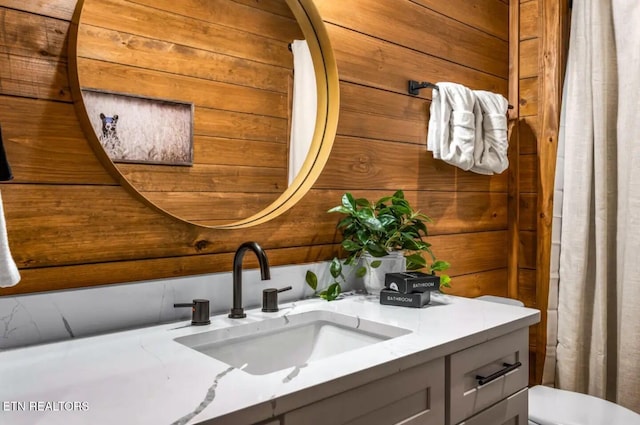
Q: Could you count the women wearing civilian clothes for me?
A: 0